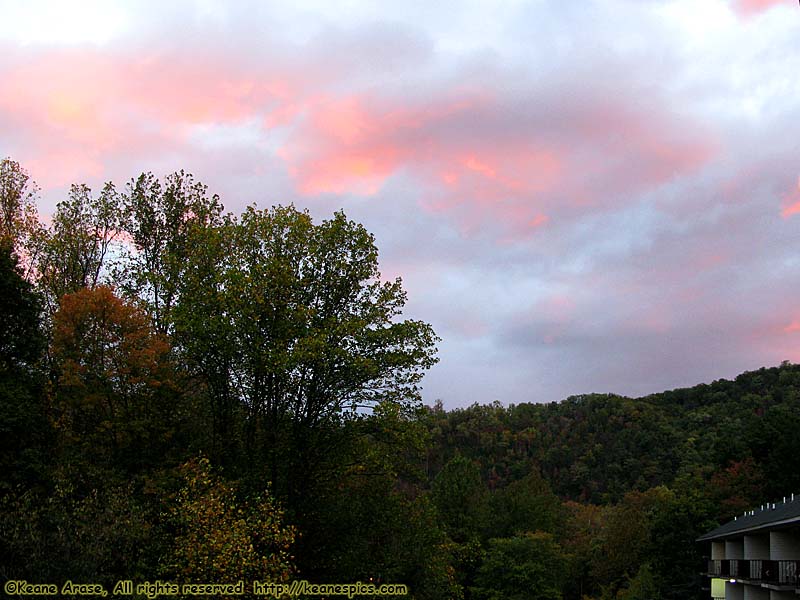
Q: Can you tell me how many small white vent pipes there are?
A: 9